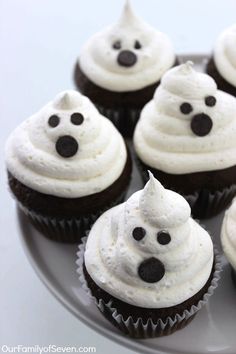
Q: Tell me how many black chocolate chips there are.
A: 12